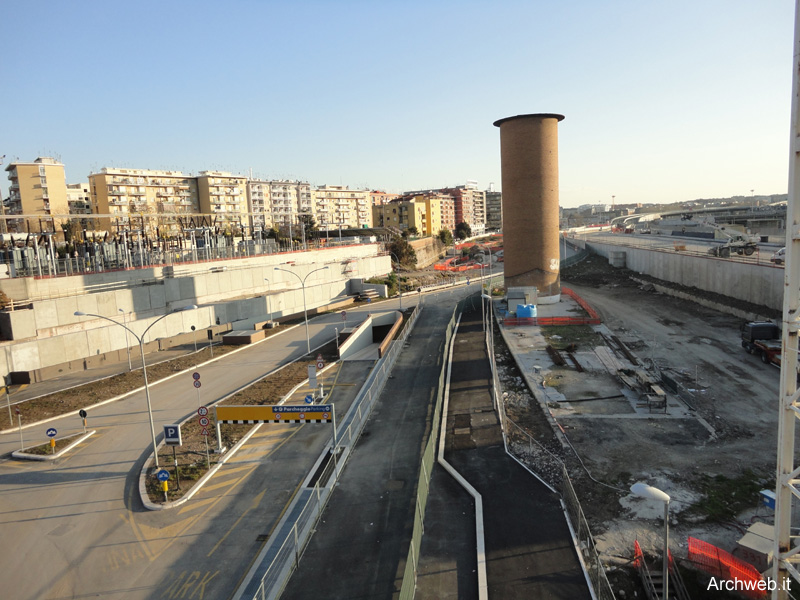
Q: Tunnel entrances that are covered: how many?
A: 1